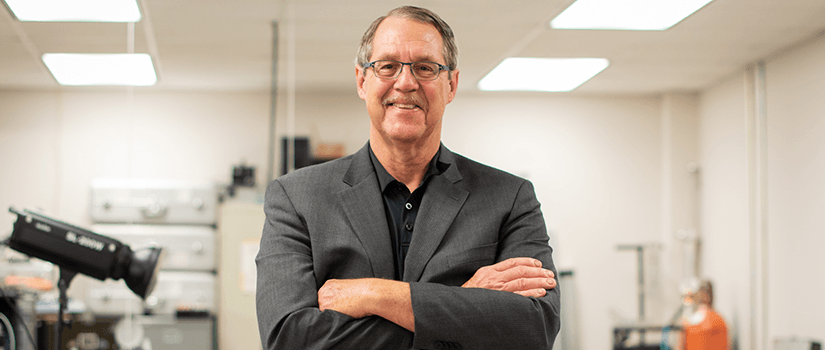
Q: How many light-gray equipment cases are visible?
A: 3